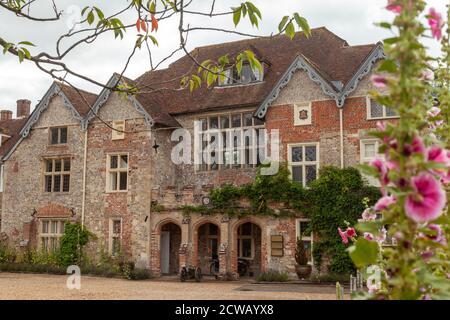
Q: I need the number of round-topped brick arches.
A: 3